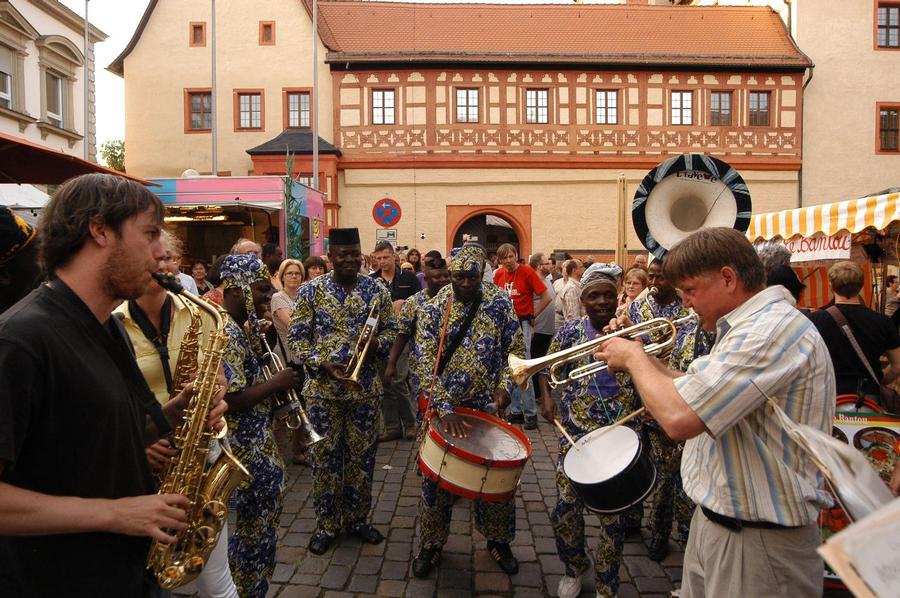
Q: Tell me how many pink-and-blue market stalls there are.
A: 1